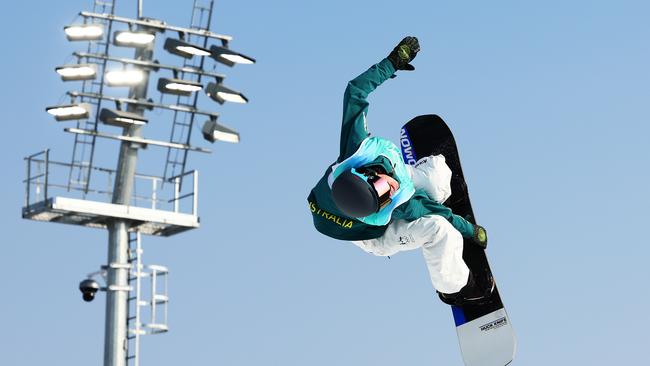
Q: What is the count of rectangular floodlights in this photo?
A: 11